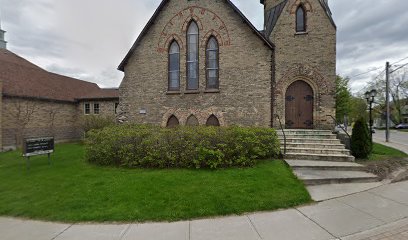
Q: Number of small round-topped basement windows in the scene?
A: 3